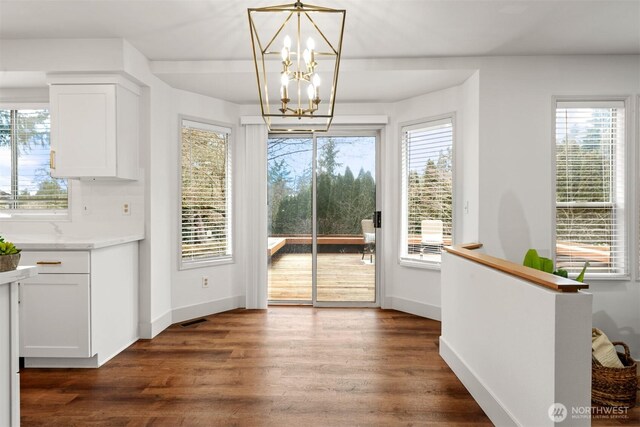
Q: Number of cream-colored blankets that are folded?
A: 1